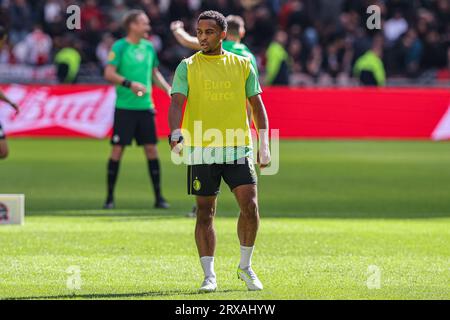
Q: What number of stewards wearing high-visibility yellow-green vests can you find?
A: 3